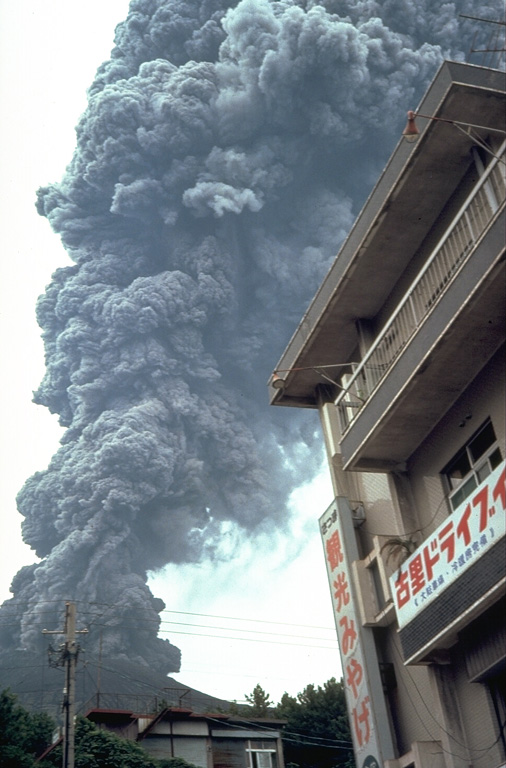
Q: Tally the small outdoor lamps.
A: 2